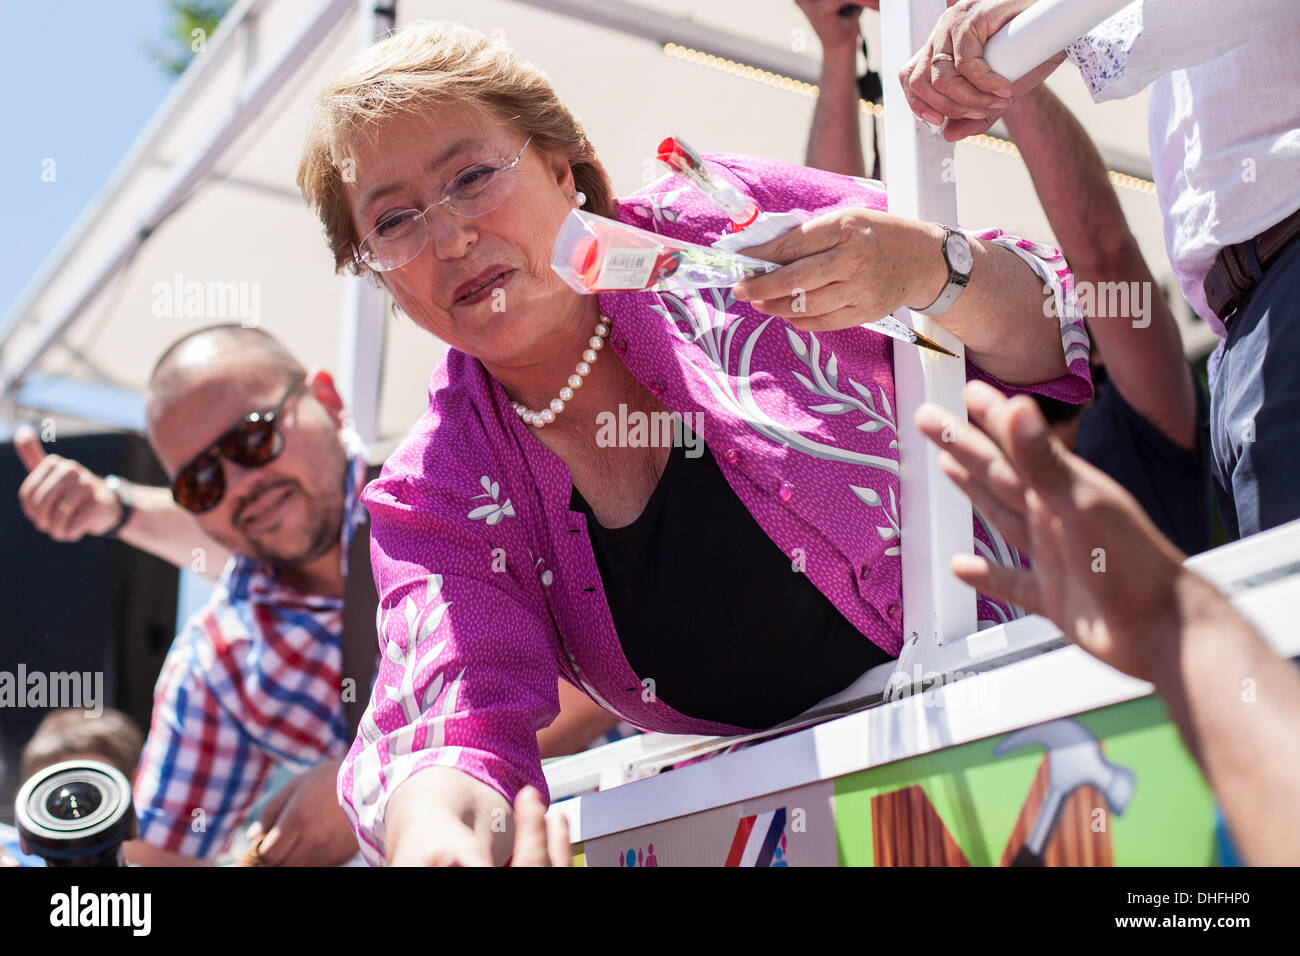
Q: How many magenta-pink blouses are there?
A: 1